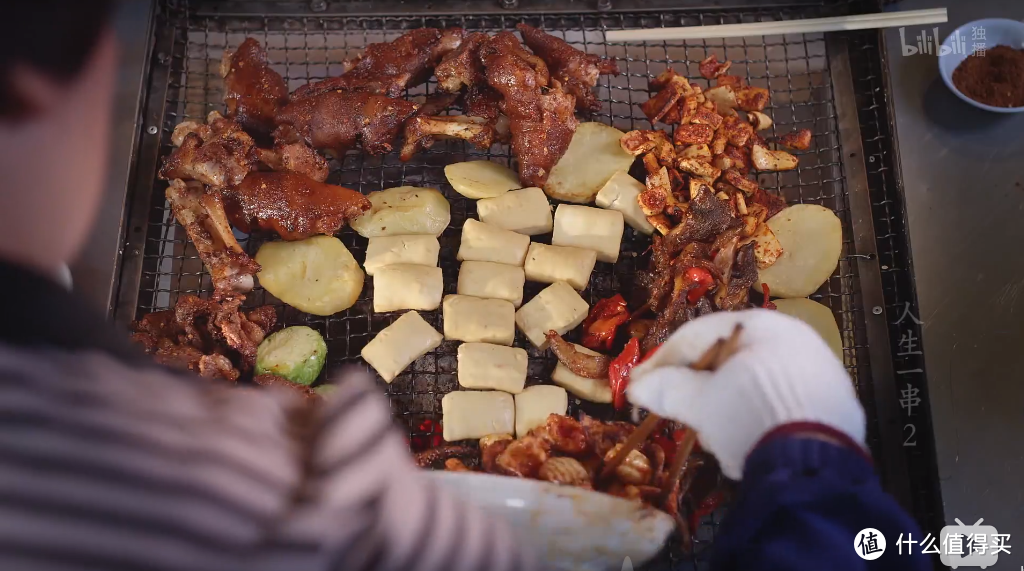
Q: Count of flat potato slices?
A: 6